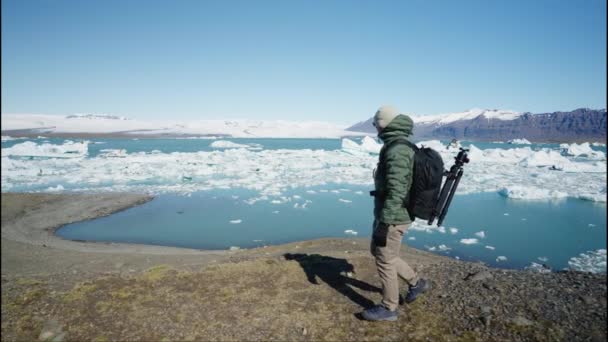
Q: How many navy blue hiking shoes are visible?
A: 2